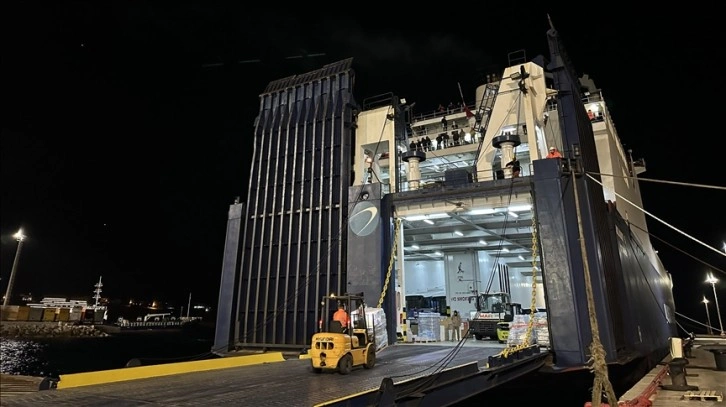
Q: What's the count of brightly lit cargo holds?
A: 1